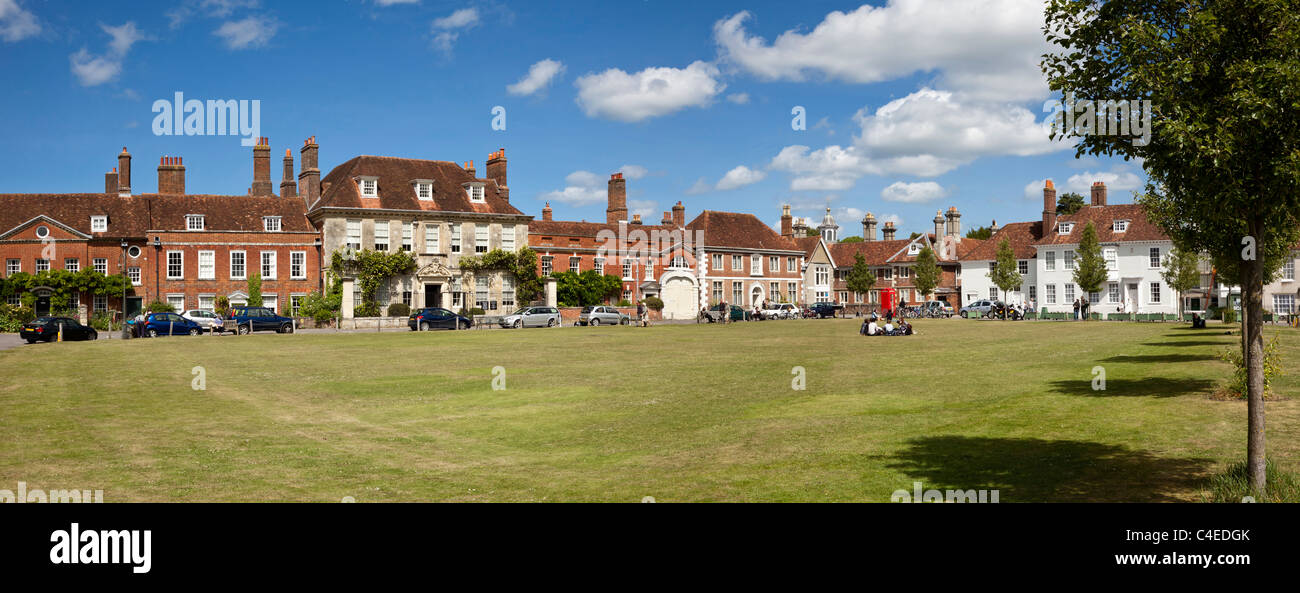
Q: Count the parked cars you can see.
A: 12